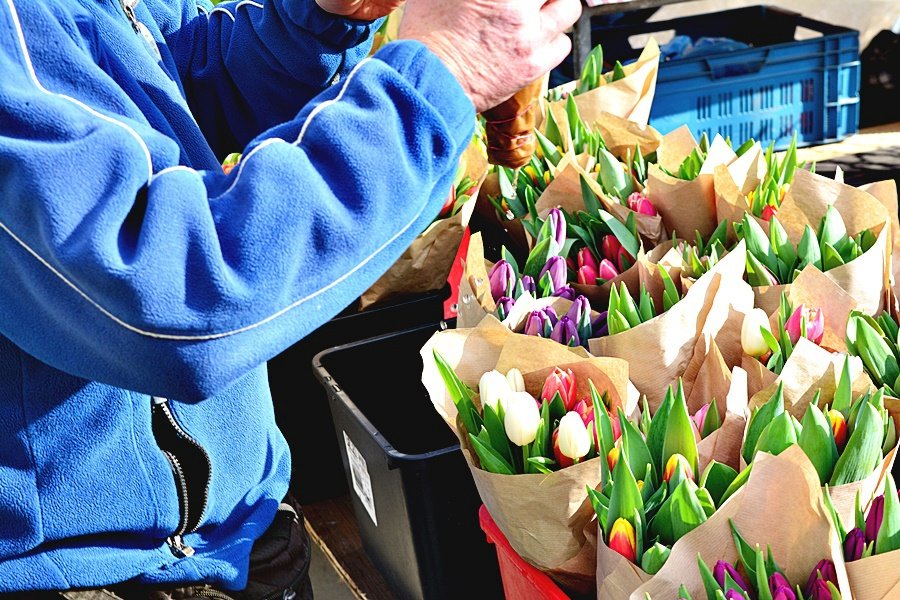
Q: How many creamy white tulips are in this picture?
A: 5